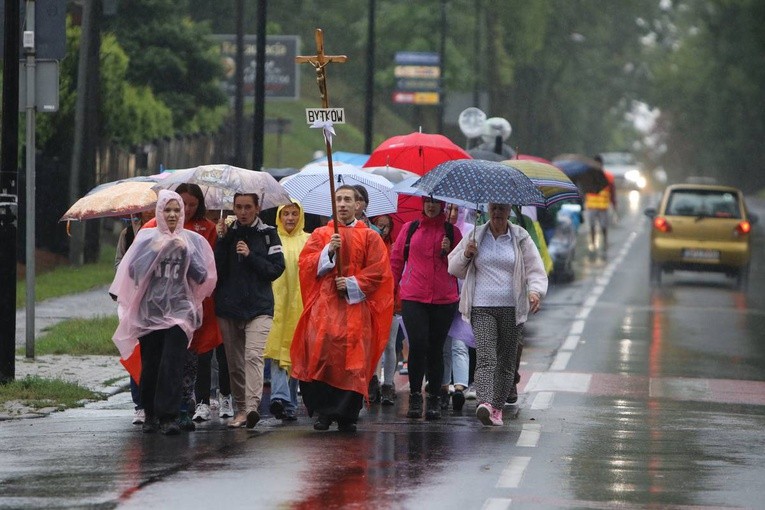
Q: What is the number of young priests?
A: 1